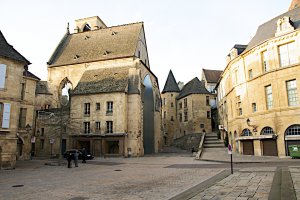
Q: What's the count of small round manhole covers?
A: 2